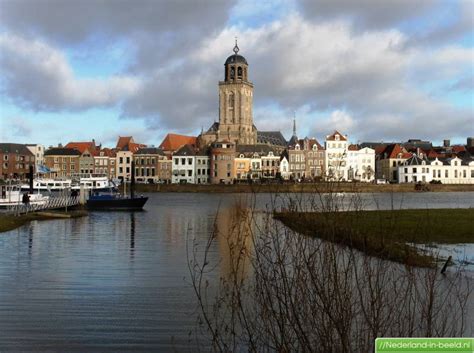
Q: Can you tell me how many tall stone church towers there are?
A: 1